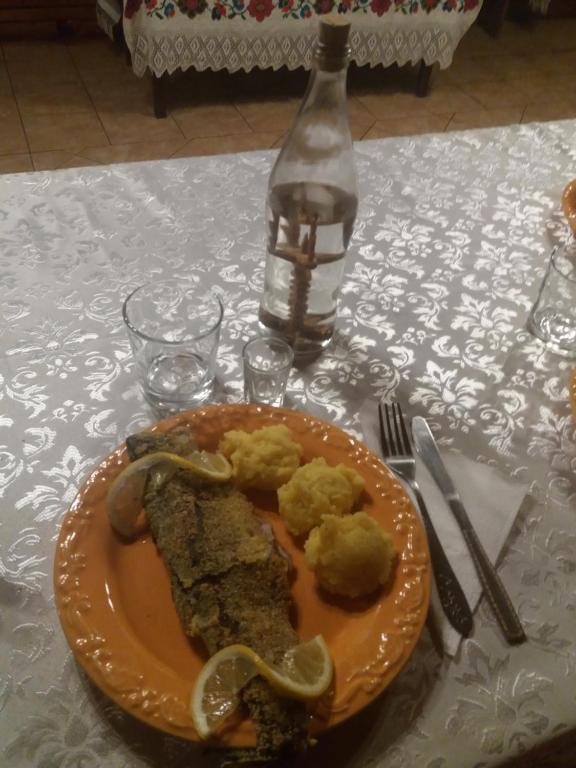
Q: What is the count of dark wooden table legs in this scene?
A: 2